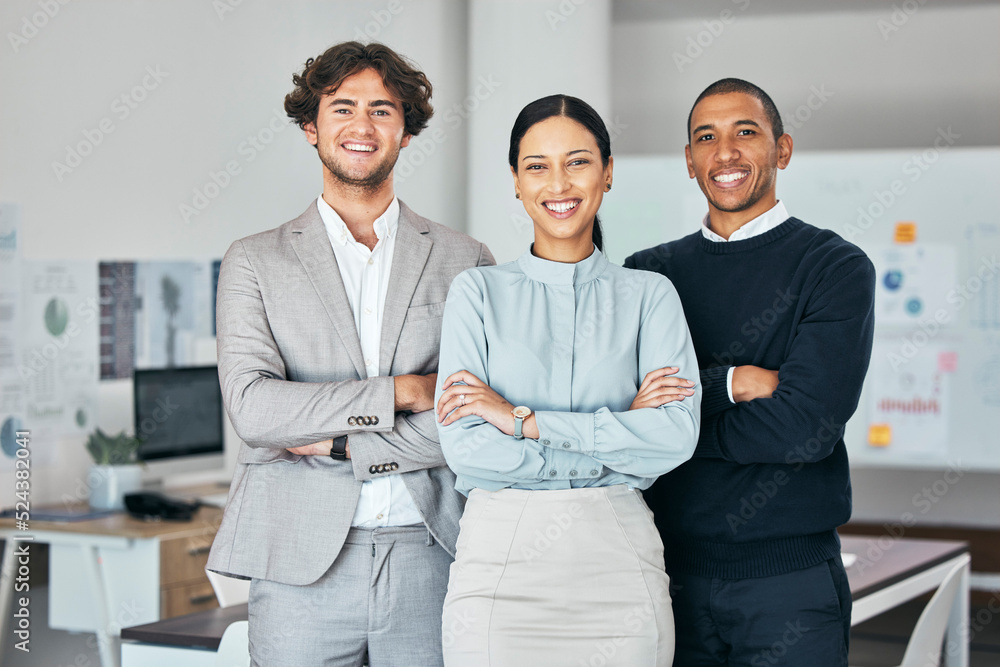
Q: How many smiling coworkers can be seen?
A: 3